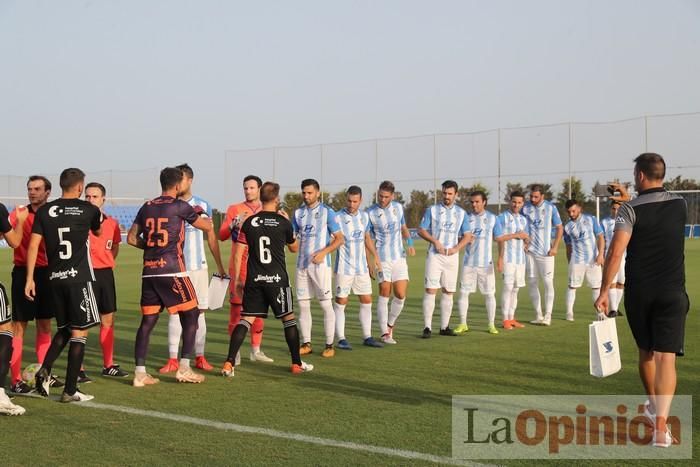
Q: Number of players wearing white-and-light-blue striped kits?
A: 10